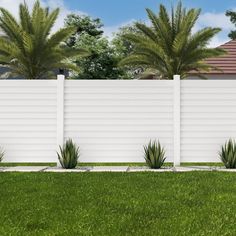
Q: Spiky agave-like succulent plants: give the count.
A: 4